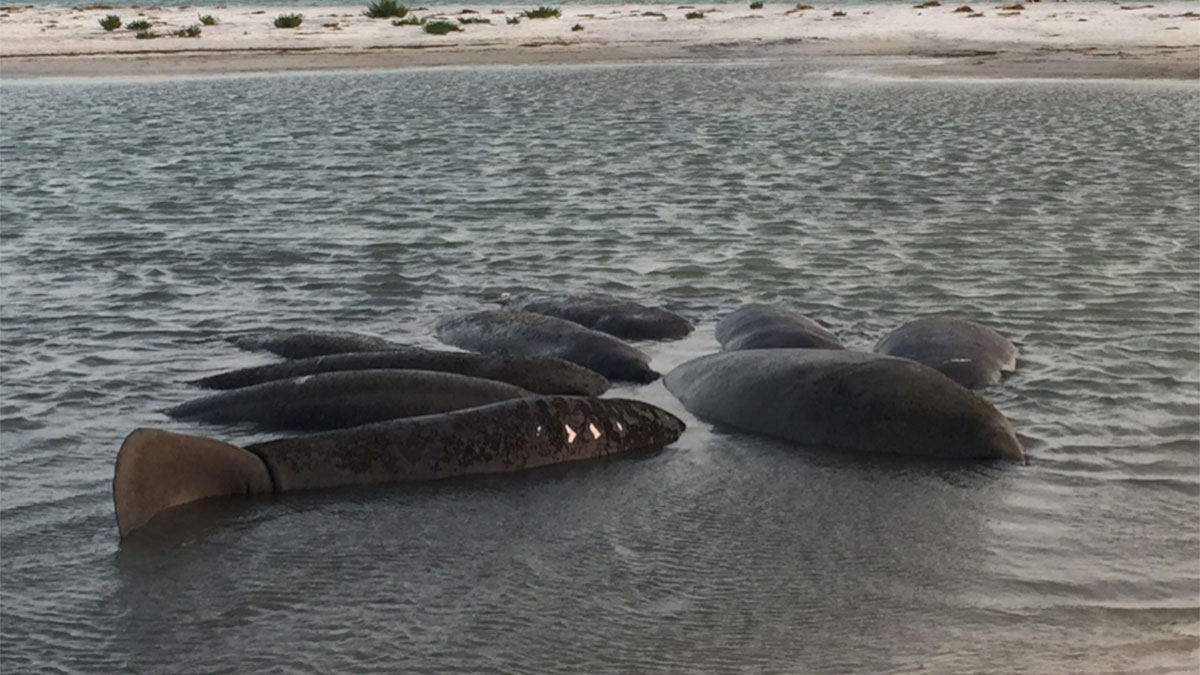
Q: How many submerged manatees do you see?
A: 9